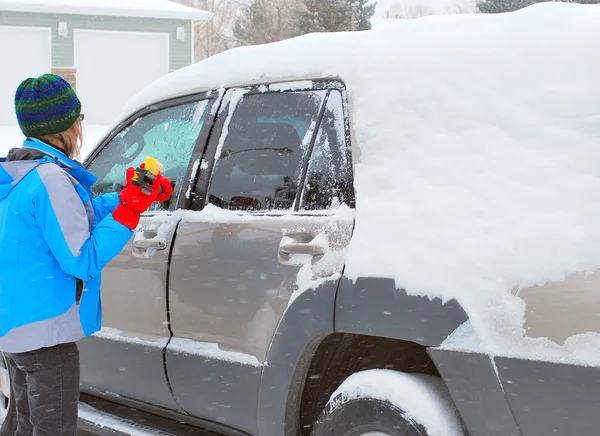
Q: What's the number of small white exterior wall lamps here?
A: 2